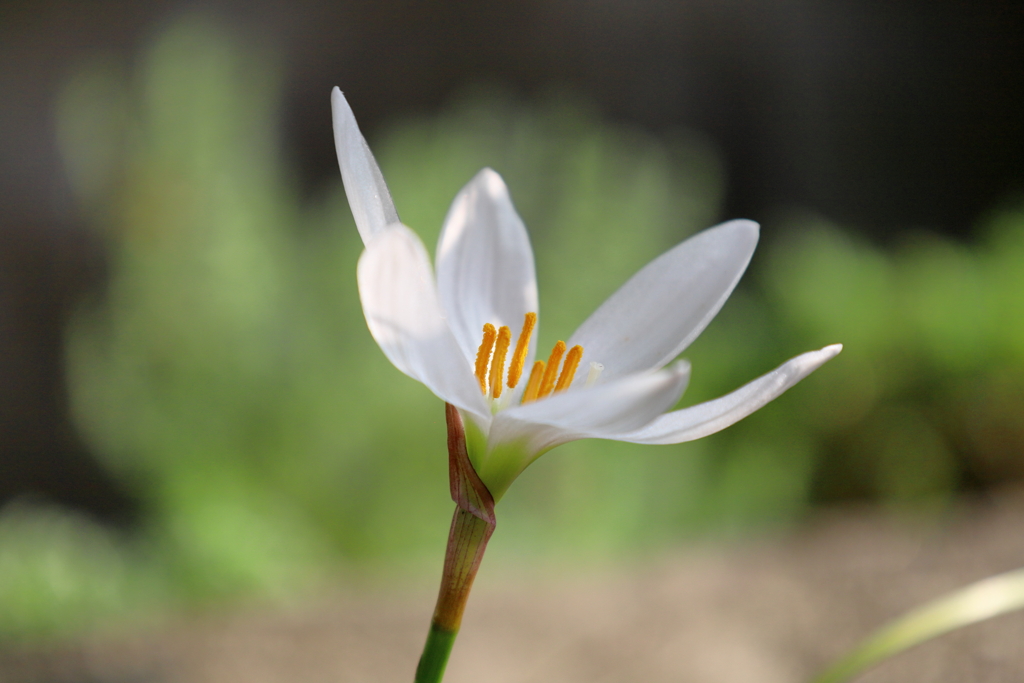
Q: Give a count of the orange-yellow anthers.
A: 6